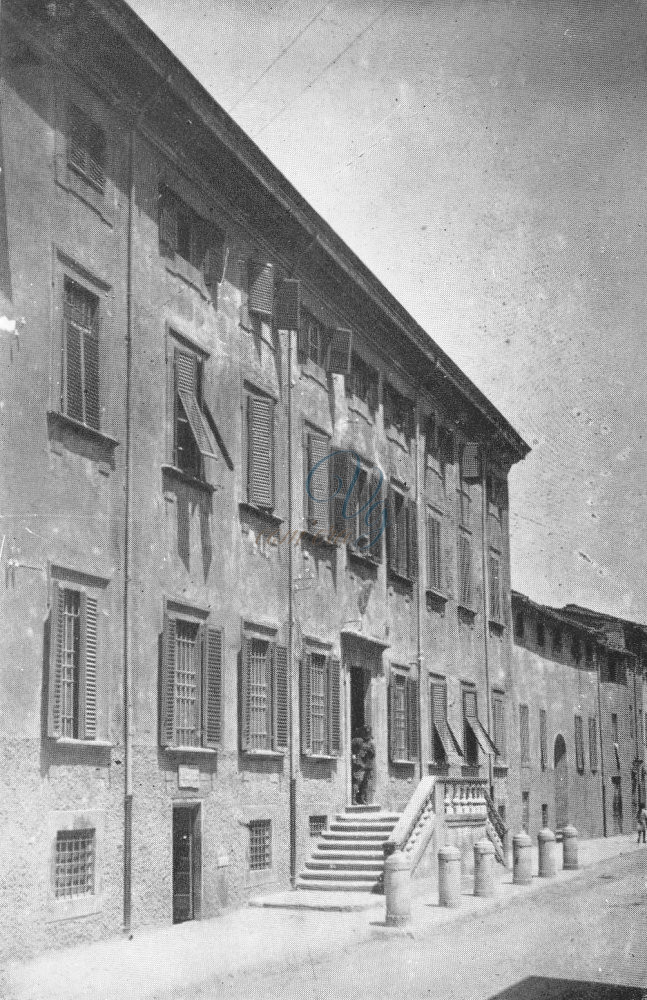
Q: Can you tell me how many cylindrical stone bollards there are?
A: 6